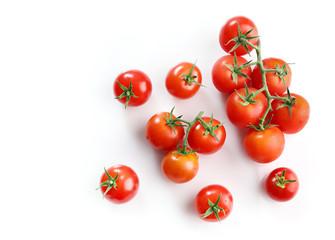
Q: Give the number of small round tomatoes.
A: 14